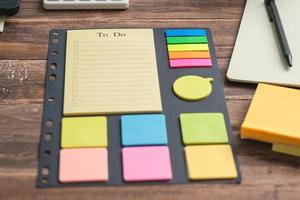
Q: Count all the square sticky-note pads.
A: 6